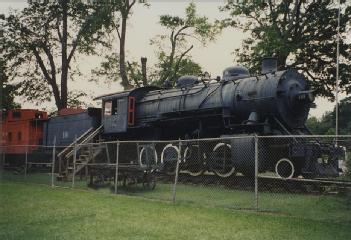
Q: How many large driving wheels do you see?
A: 4